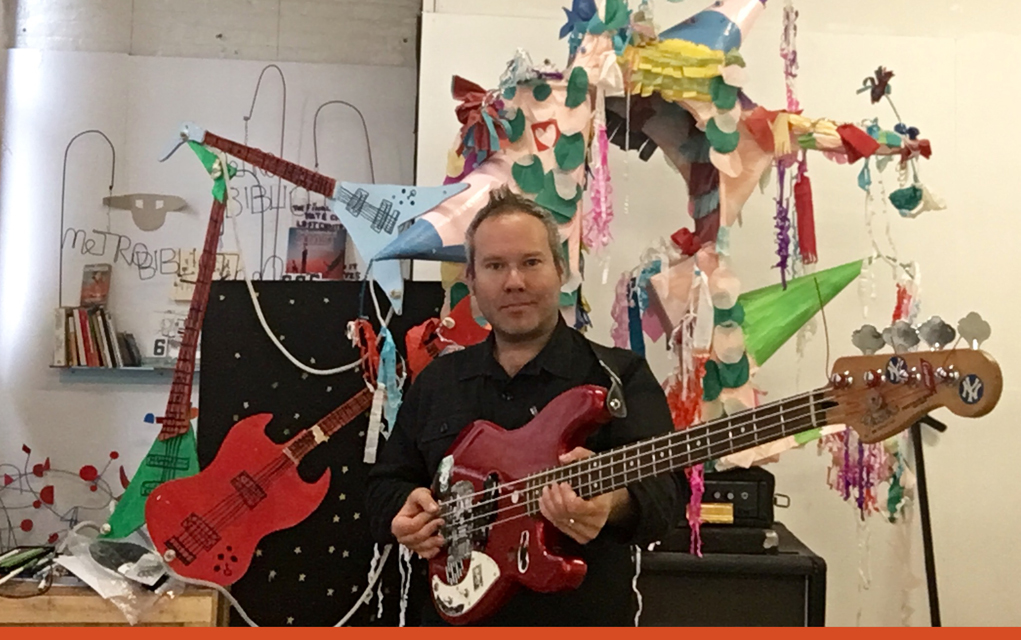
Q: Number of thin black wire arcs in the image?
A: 3